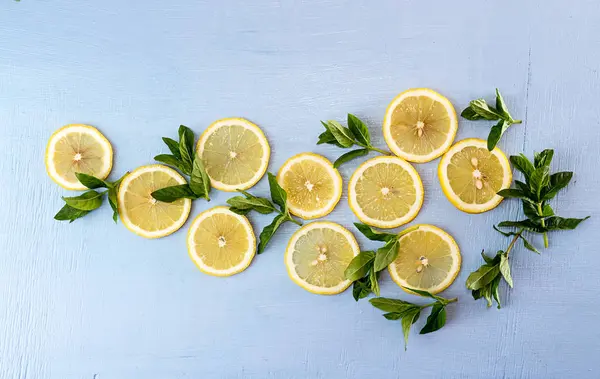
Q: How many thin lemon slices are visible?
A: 10